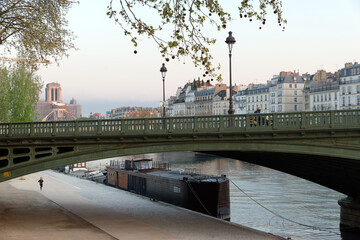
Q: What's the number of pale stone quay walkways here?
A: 1